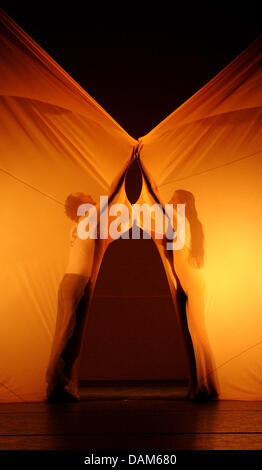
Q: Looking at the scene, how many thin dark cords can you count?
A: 4